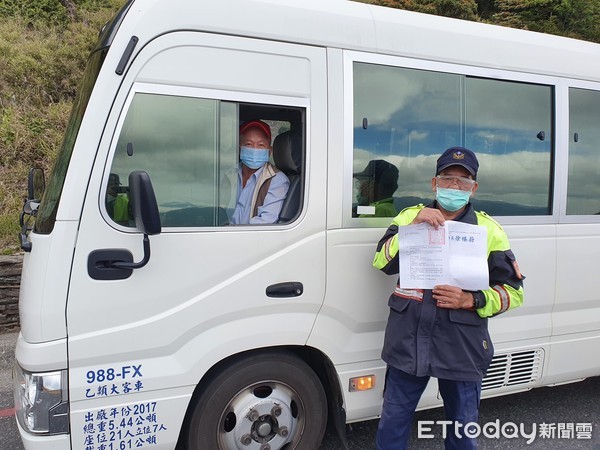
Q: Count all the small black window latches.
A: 4